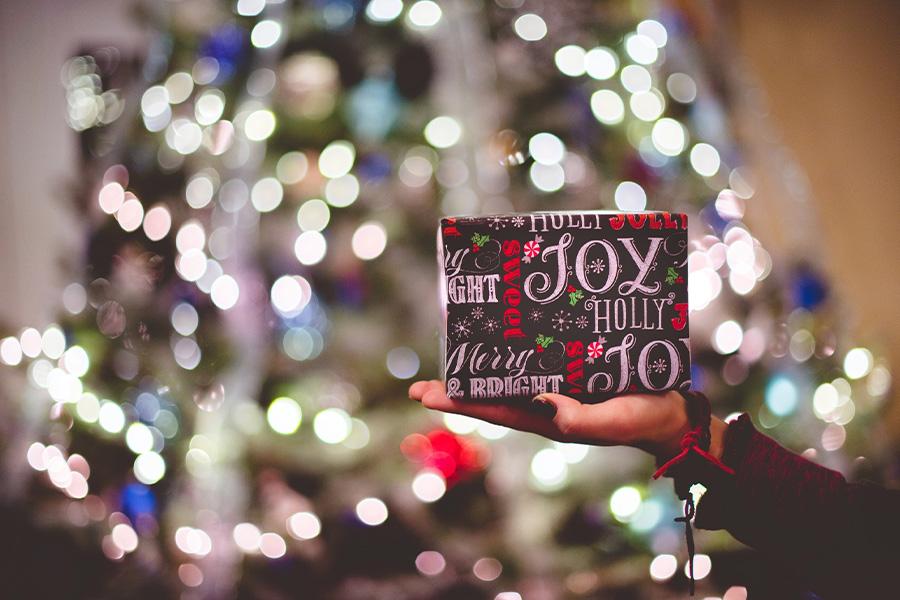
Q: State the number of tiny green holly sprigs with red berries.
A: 4